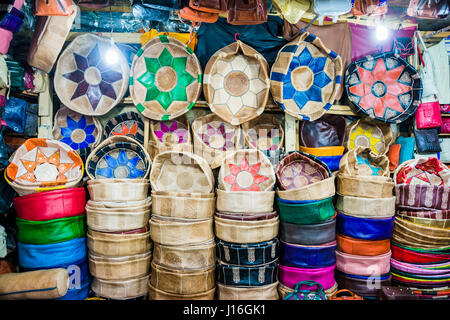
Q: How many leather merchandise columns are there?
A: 7